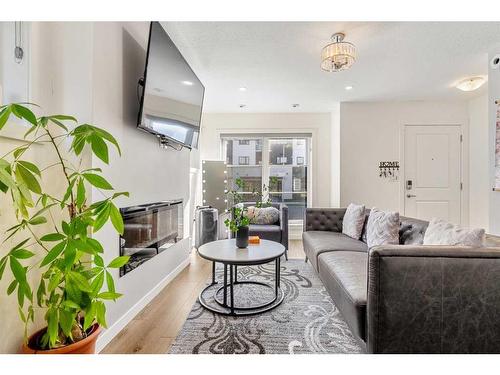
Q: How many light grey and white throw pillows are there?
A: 3